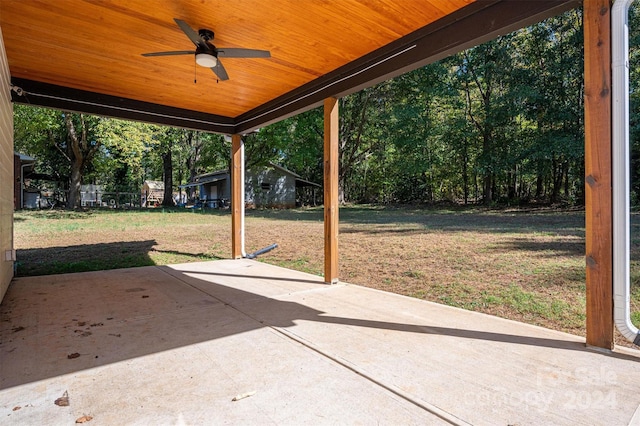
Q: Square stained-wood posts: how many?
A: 3